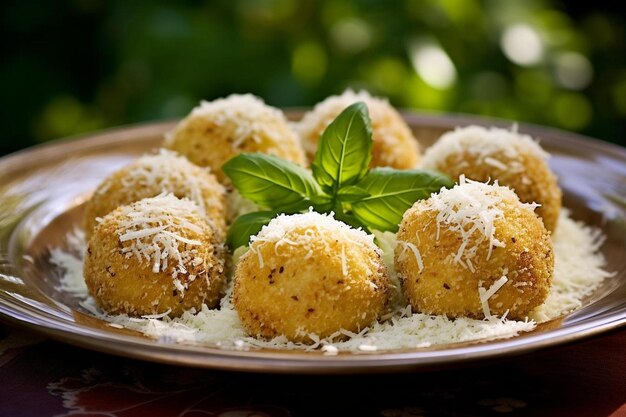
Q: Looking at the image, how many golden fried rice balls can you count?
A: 7